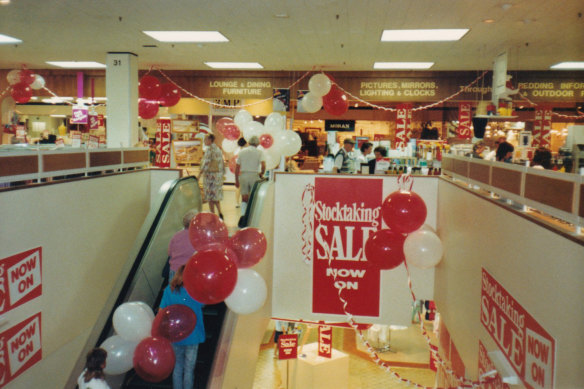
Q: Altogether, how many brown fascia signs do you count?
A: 3